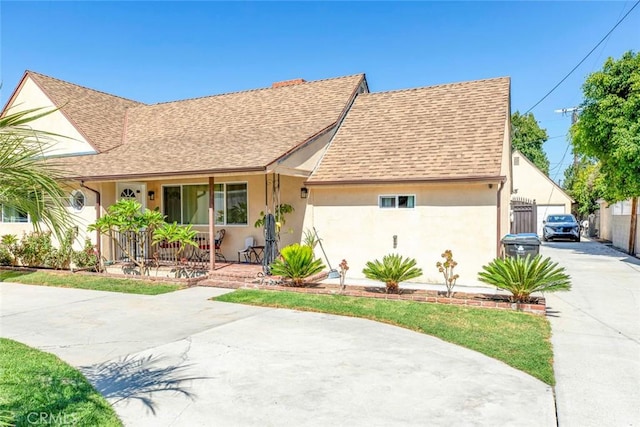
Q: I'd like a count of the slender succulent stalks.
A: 2